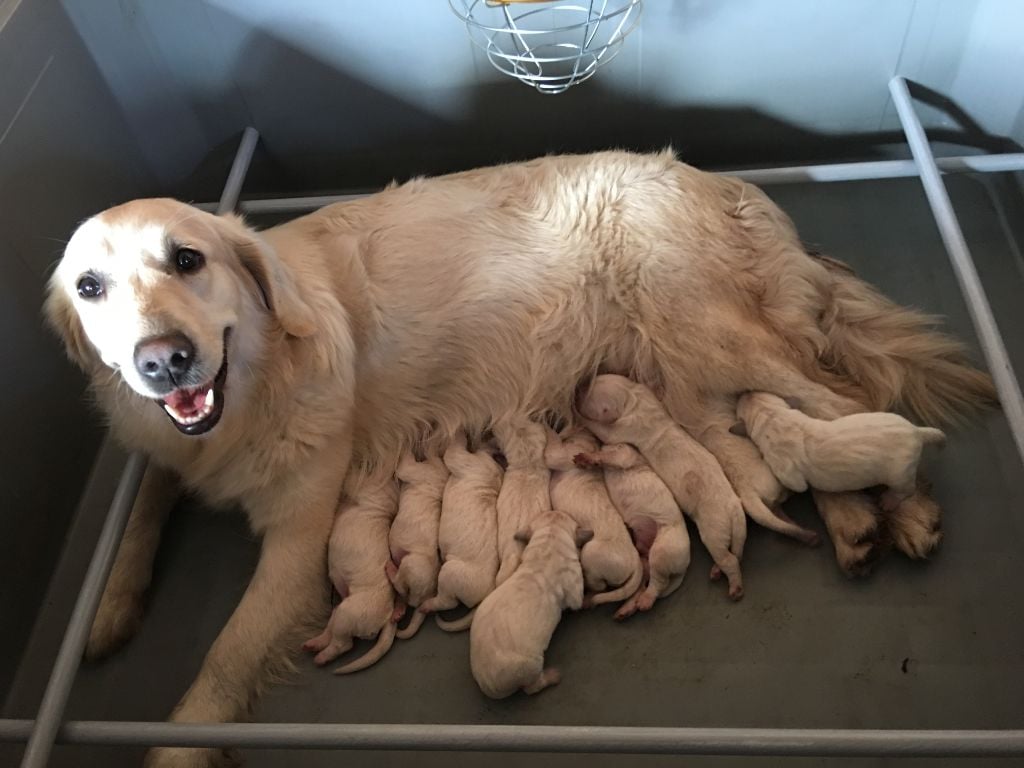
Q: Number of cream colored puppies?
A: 10